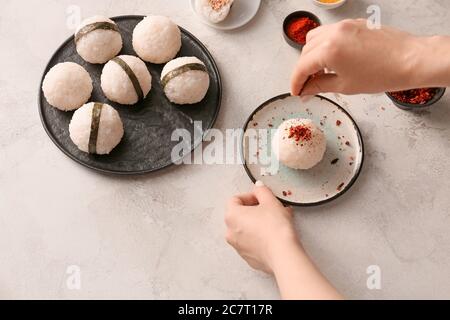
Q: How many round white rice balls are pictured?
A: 7